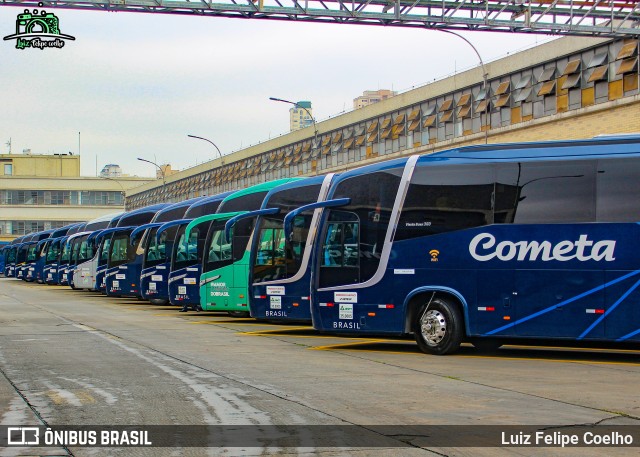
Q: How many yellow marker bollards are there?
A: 0